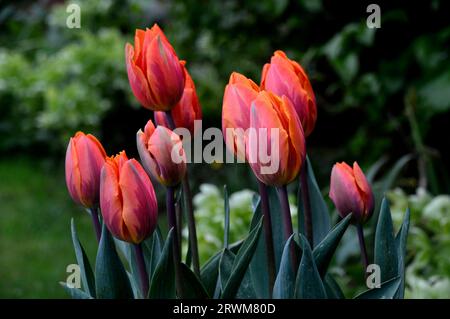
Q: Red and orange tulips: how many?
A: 9